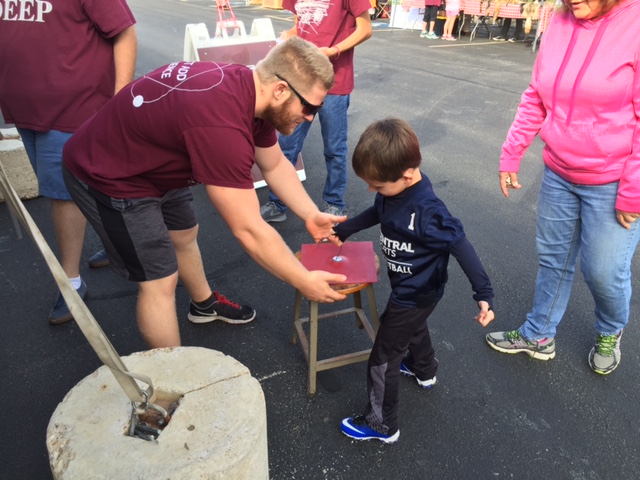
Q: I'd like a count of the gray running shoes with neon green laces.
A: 2